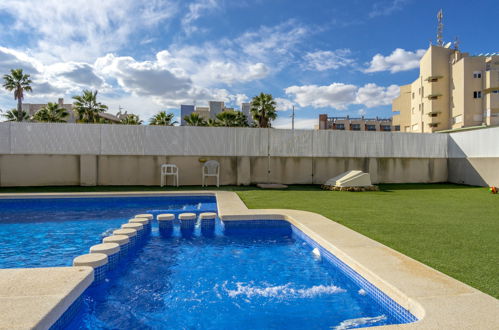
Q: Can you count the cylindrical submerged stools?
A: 10